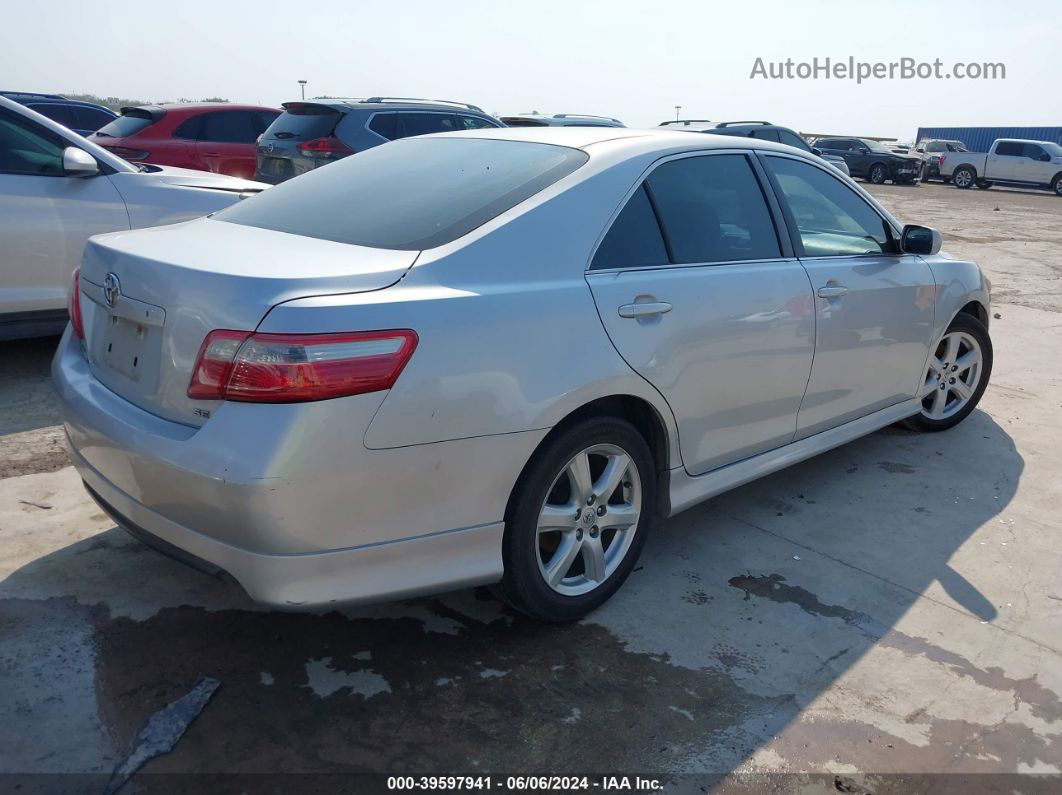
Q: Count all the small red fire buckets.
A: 0